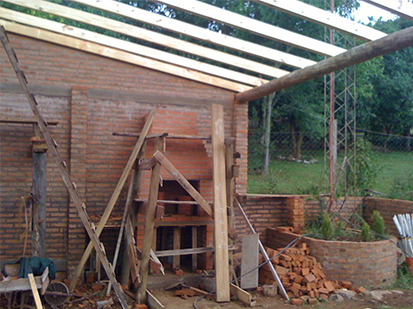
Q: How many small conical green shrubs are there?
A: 3